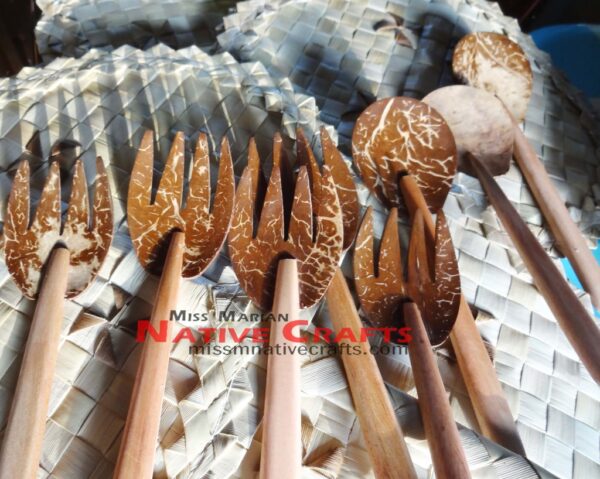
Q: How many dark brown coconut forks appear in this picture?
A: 5